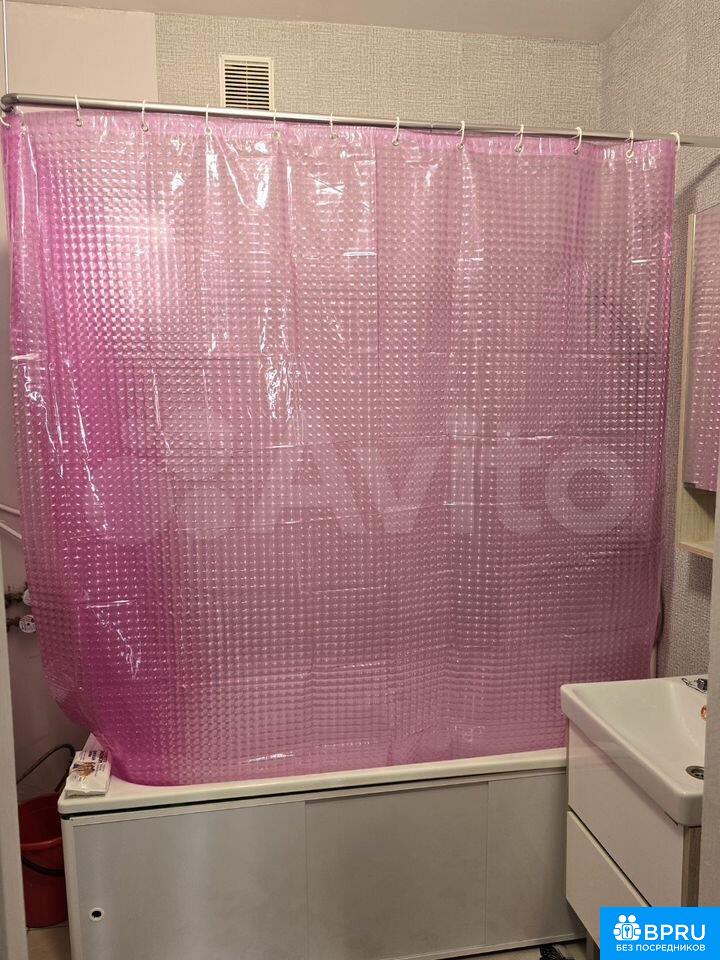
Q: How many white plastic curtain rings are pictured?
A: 12